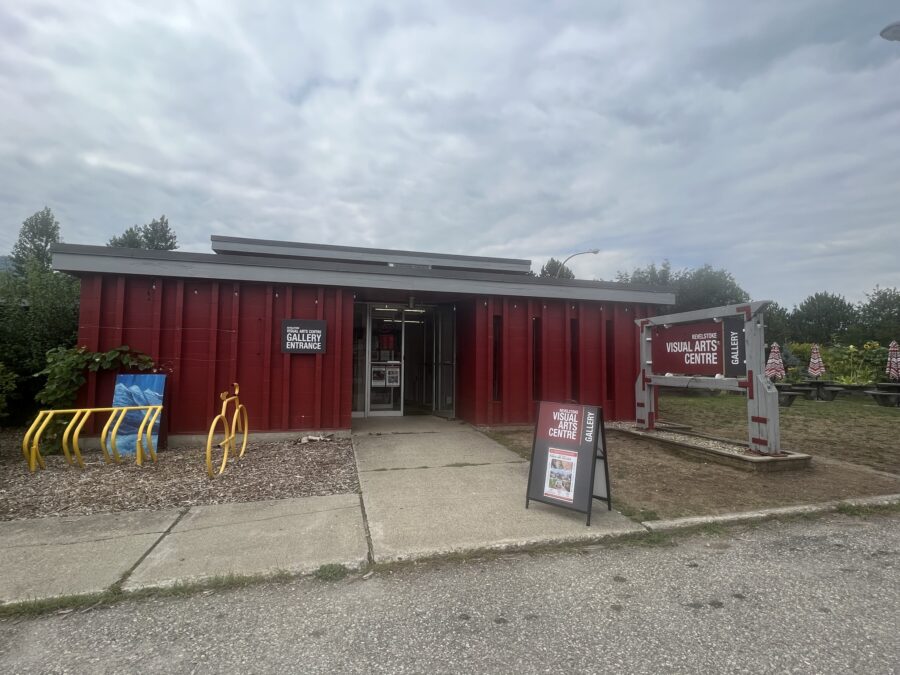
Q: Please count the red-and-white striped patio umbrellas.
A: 3